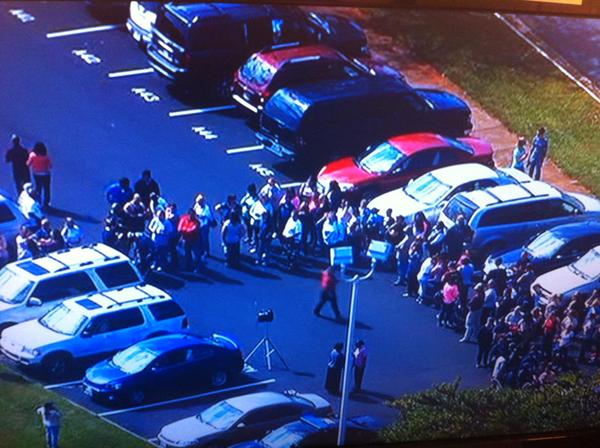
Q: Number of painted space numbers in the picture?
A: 5